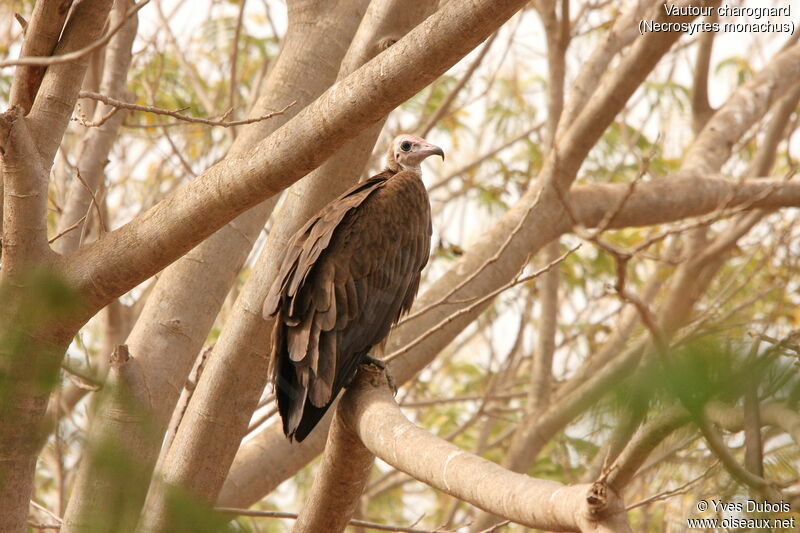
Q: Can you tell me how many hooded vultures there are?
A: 1